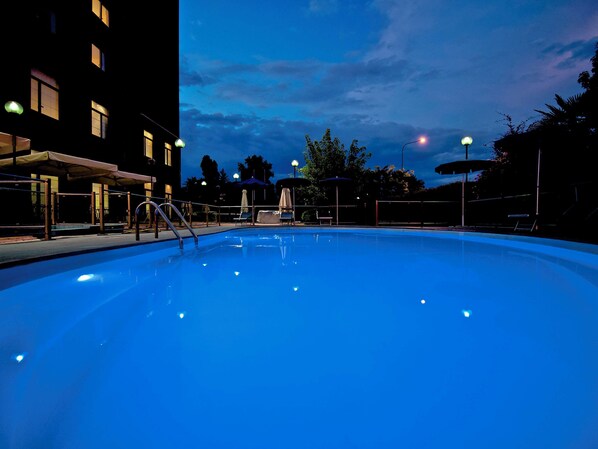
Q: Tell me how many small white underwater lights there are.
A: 8